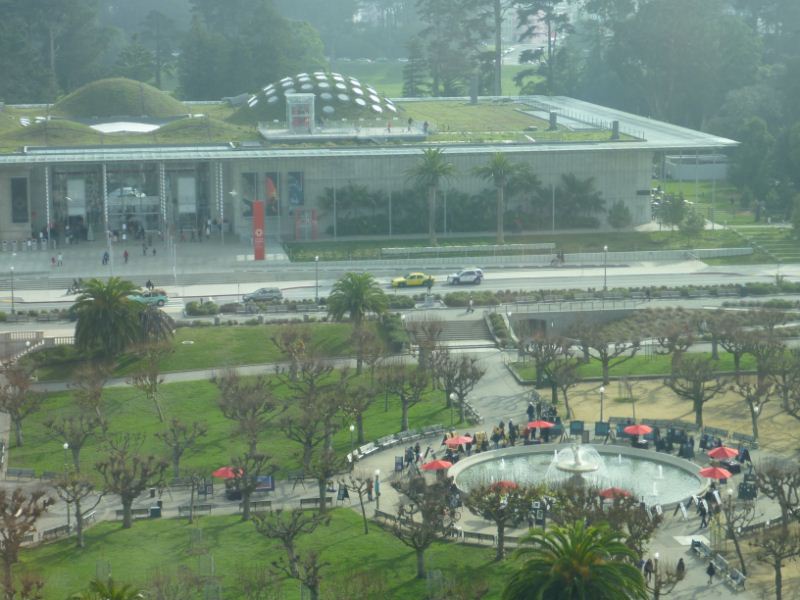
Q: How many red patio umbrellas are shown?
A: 9